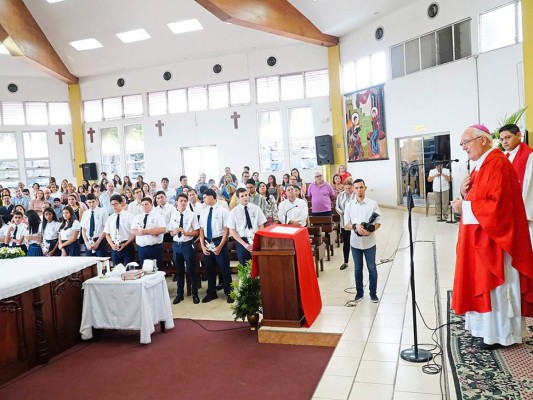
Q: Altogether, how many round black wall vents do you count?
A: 7